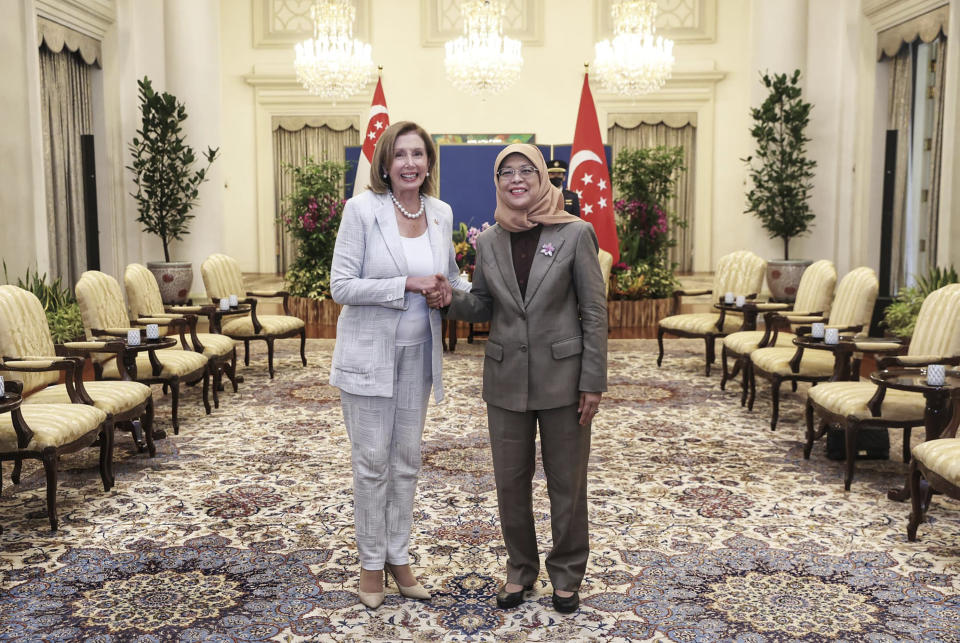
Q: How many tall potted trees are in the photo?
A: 2